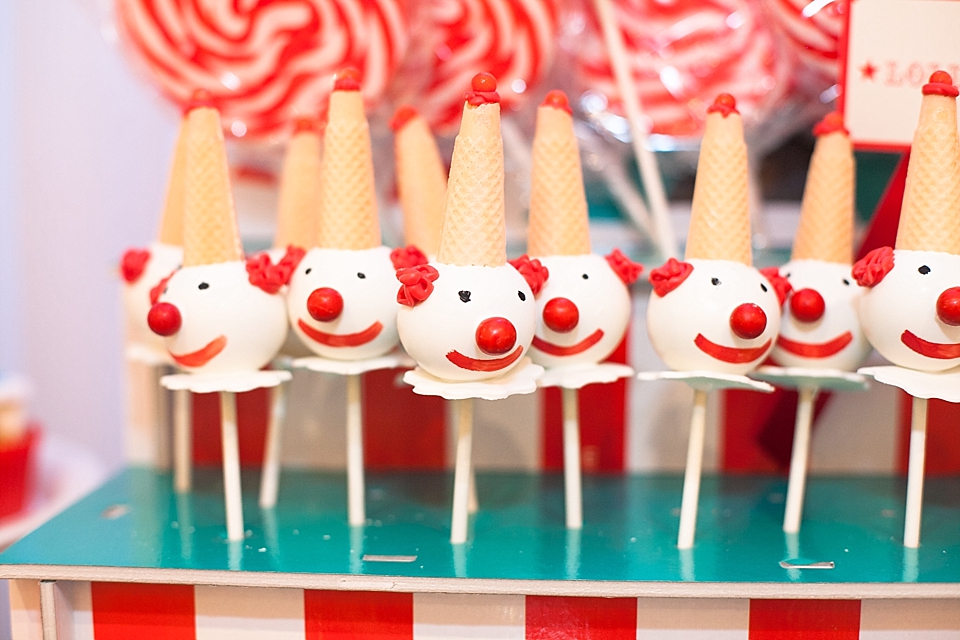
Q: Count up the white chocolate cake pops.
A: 10